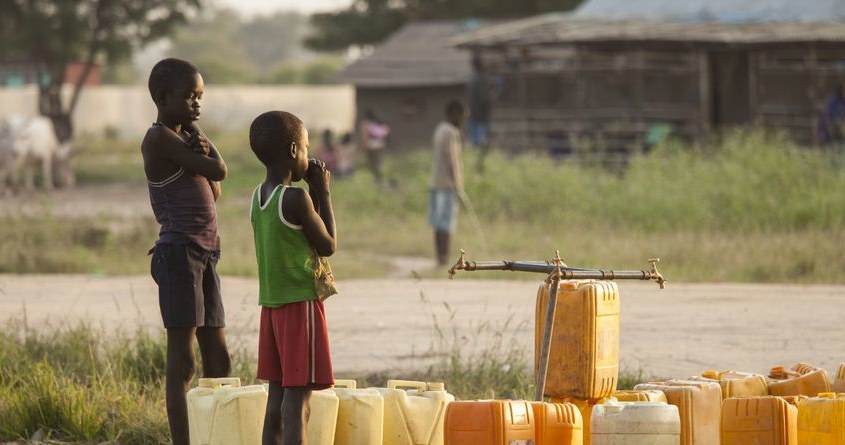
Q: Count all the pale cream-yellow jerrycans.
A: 4